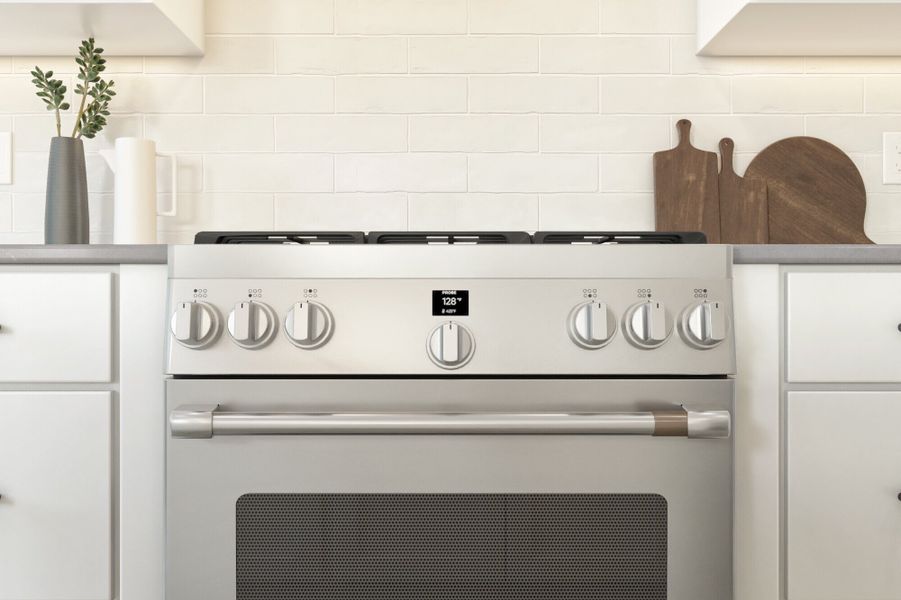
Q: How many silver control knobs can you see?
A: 7